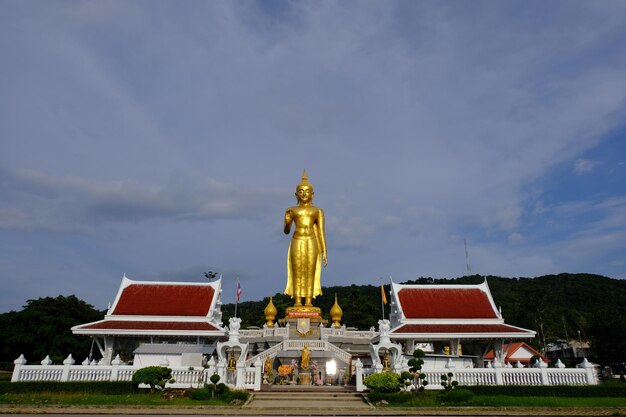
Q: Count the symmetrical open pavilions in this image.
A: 2